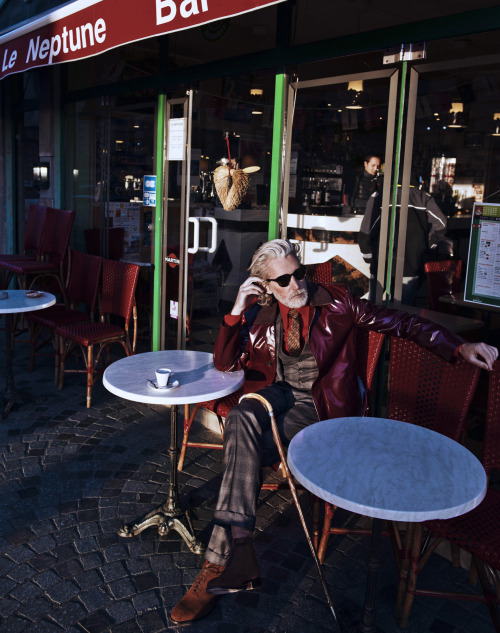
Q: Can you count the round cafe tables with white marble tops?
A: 3